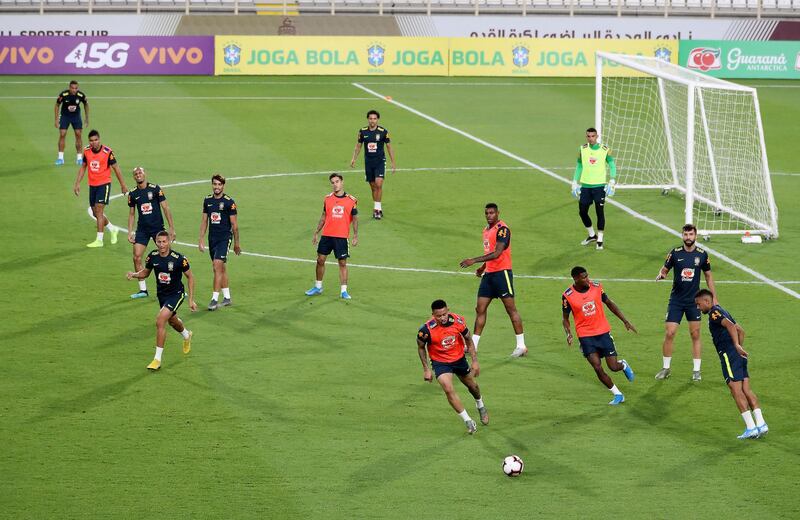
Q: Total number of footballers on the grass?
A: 13